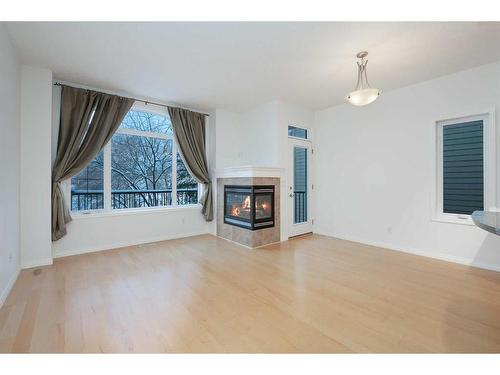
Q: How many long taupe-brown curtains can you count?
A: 2